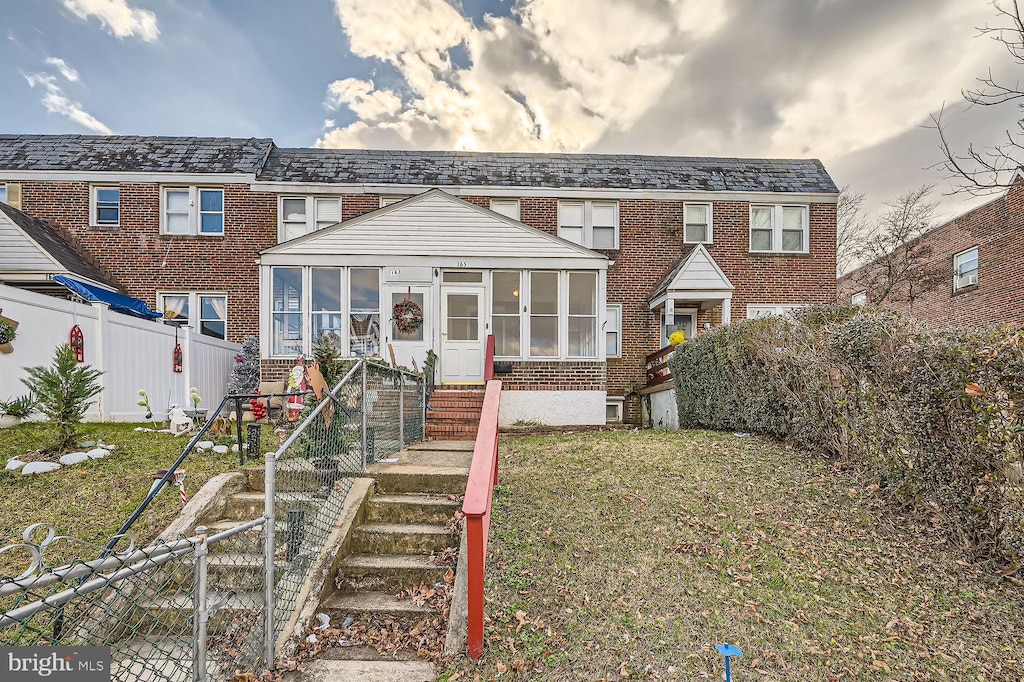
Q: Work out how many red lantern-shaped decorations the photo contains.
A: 2